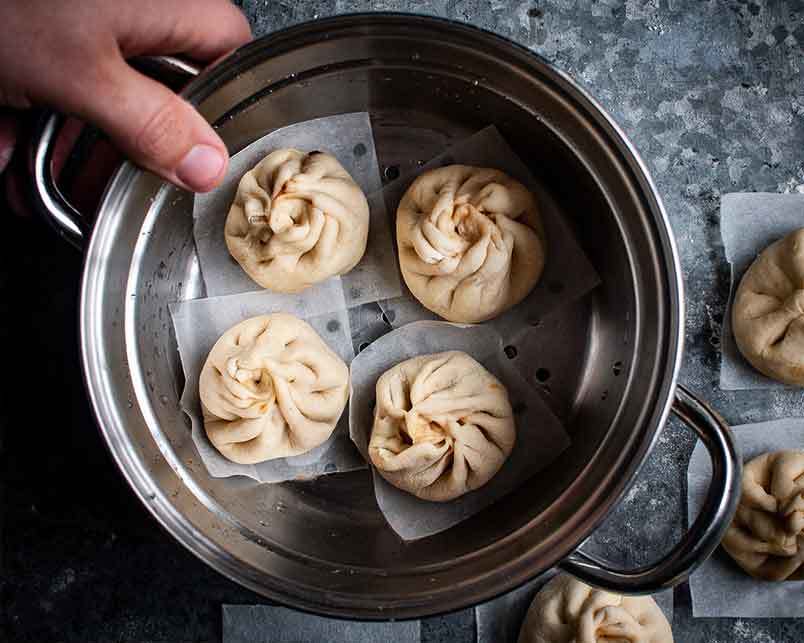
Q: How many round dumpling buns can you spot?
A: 7